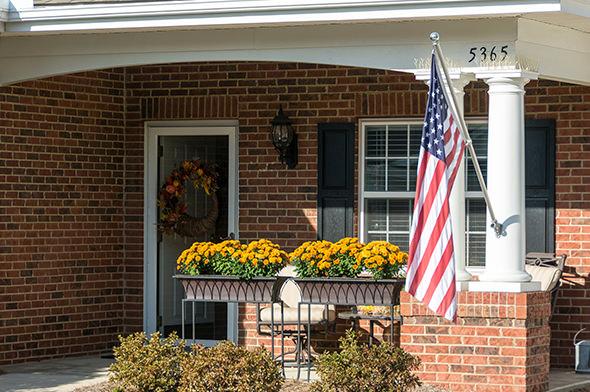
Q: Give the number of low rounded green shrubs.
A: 3